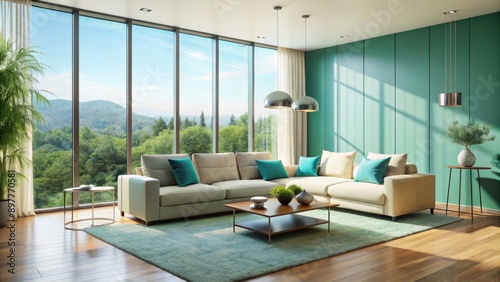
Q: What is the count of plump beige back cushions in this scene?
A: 5